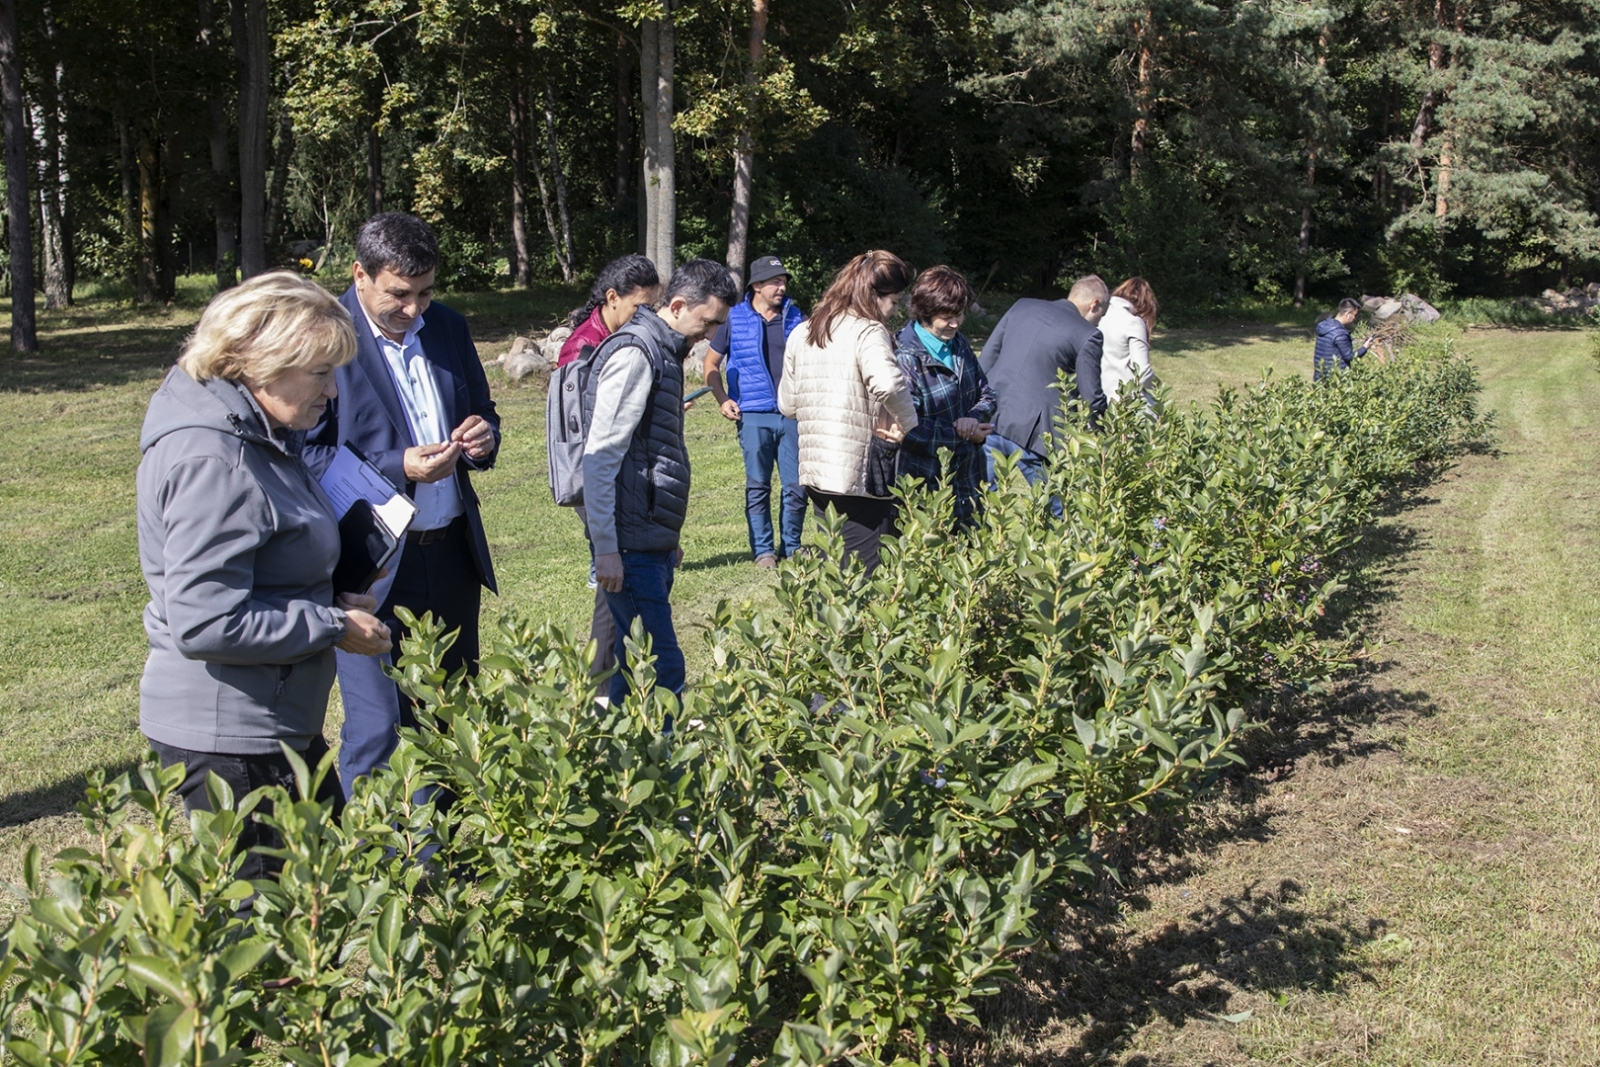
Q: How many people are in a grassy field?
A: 10